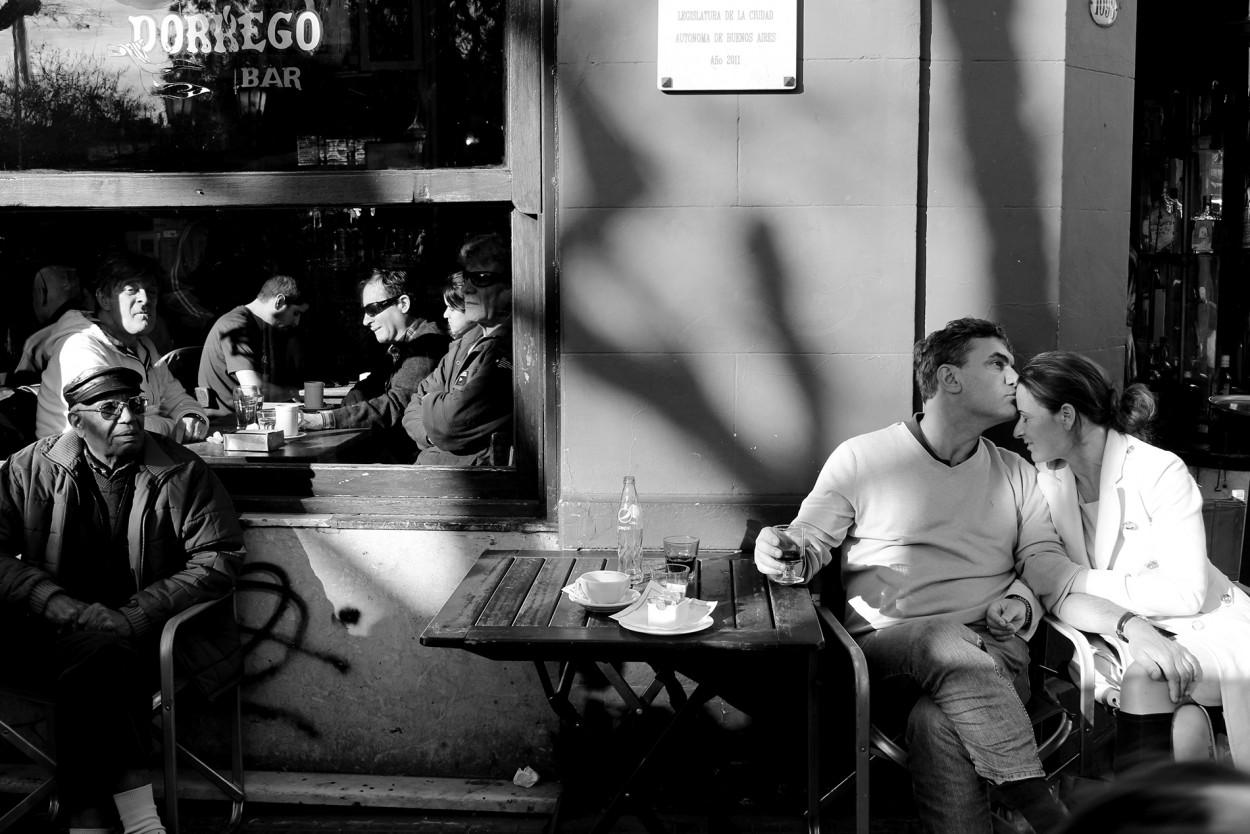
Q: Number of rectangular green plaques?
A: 0